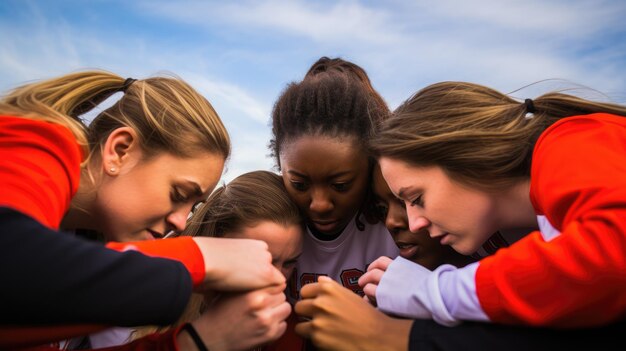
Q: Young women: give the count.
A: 5